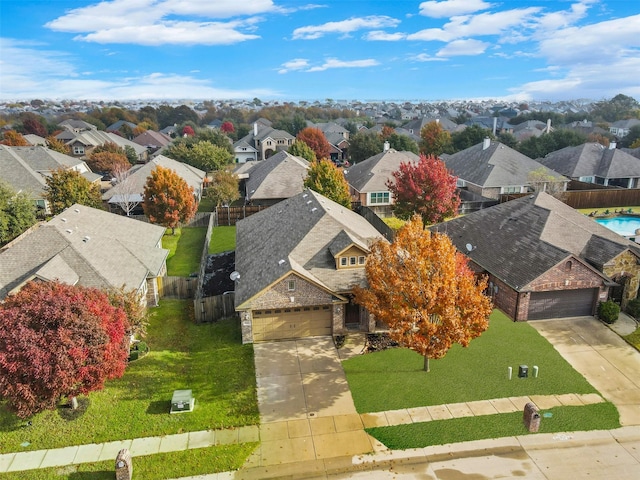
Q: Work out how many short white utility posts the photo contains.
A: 2